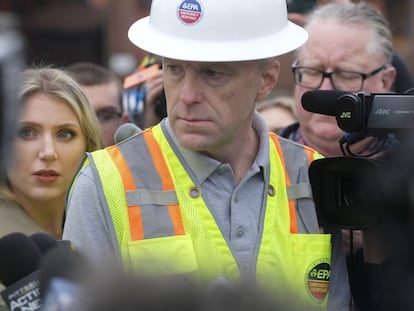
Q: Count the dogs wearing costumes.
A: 0